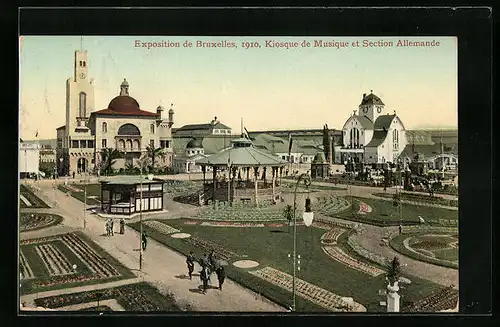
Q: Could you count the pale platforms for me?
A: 2